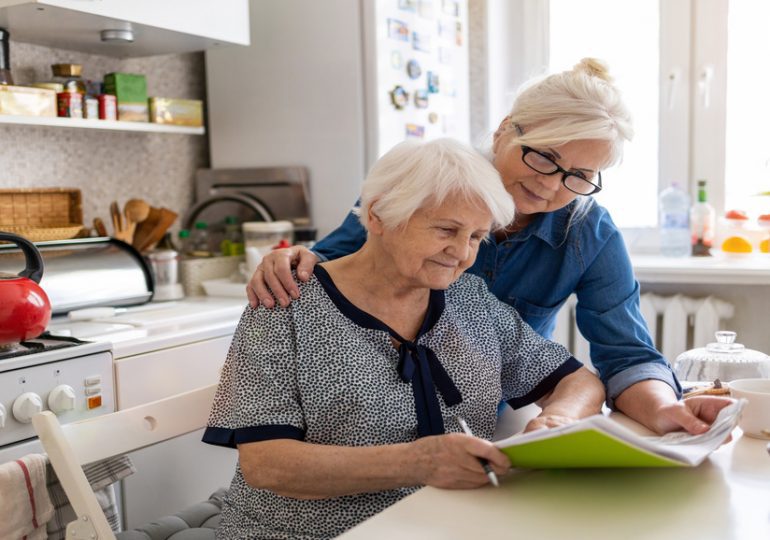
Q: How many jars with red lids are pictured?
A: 2